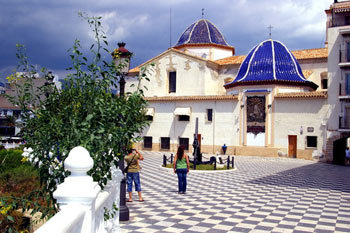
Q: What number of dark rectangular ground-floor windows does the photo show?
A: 4